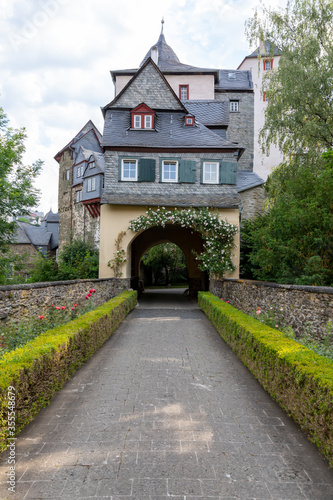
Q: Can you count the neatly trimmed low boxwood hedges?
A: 2